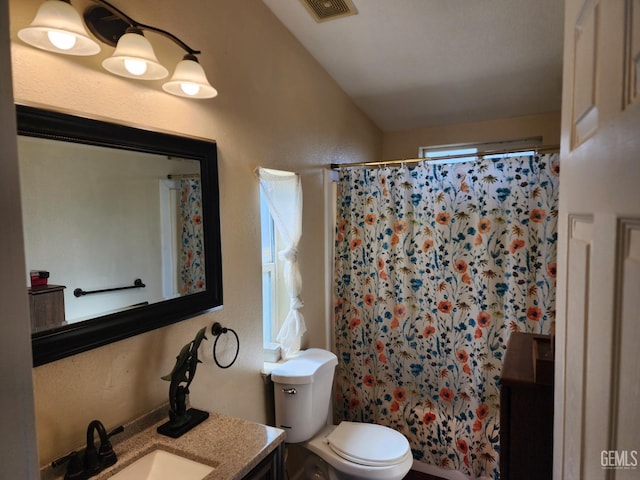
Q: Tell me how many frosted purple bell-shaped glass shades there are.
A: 0